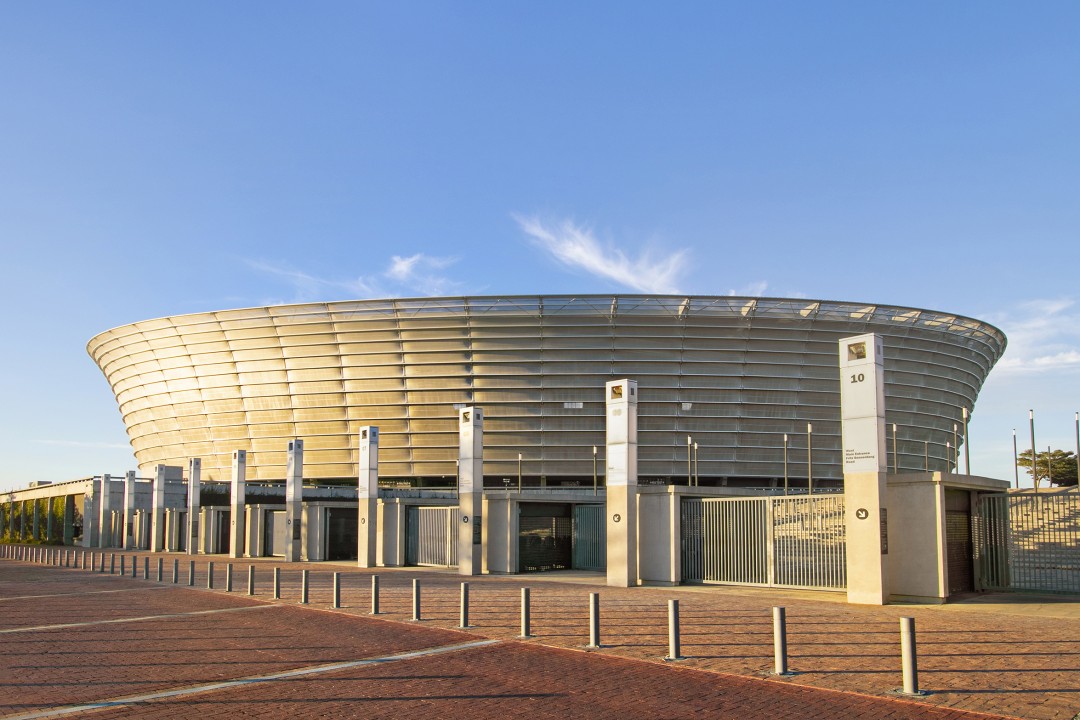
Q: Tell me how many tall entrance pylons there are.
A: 10